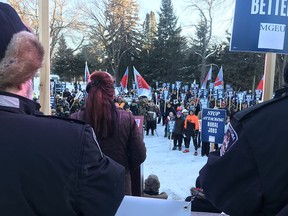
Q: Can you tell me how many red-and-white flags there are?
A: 6